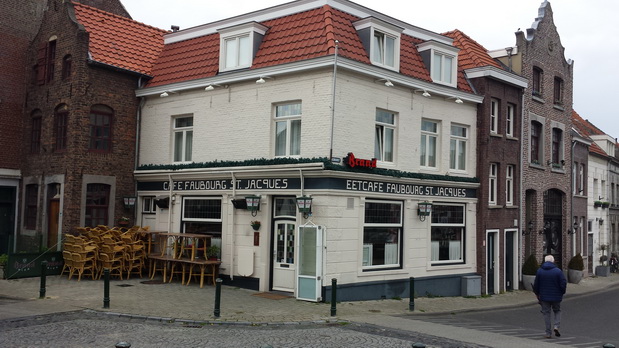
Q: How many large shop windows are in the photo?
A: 3